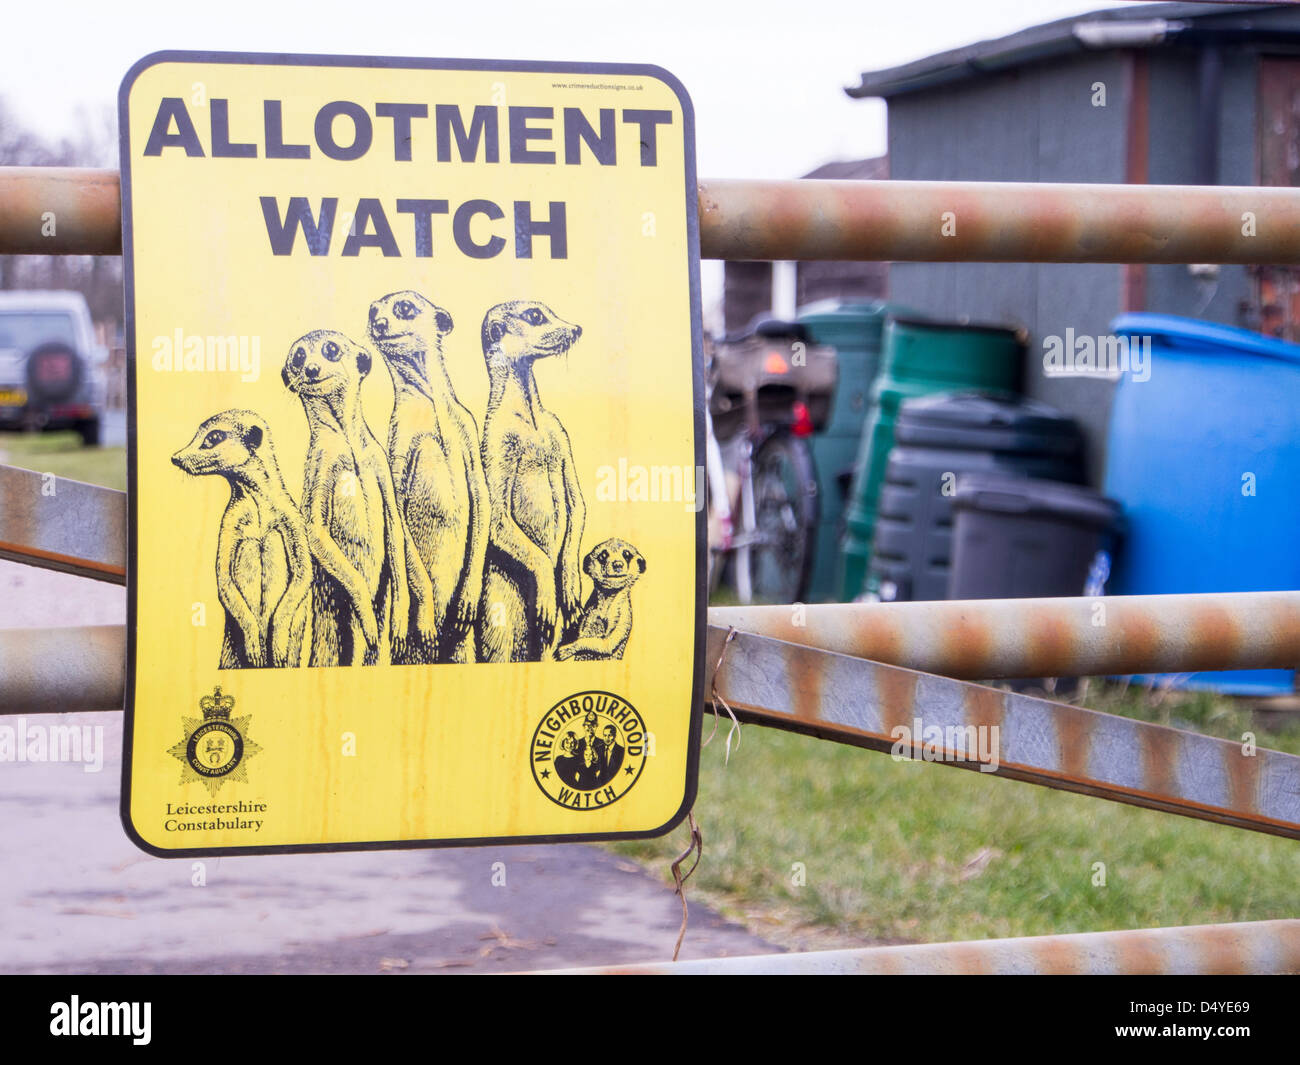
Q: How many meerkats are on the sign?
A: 5